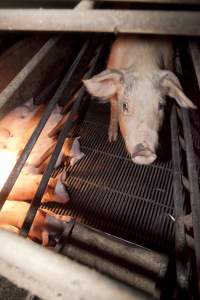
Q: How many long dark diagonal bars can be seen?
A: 2